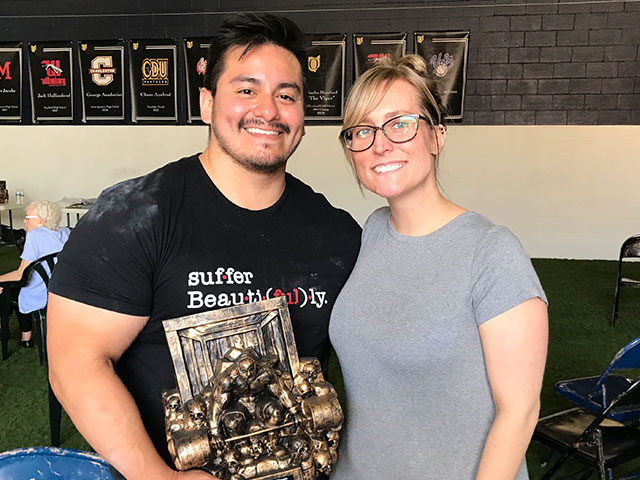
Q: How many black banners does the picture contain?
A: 8